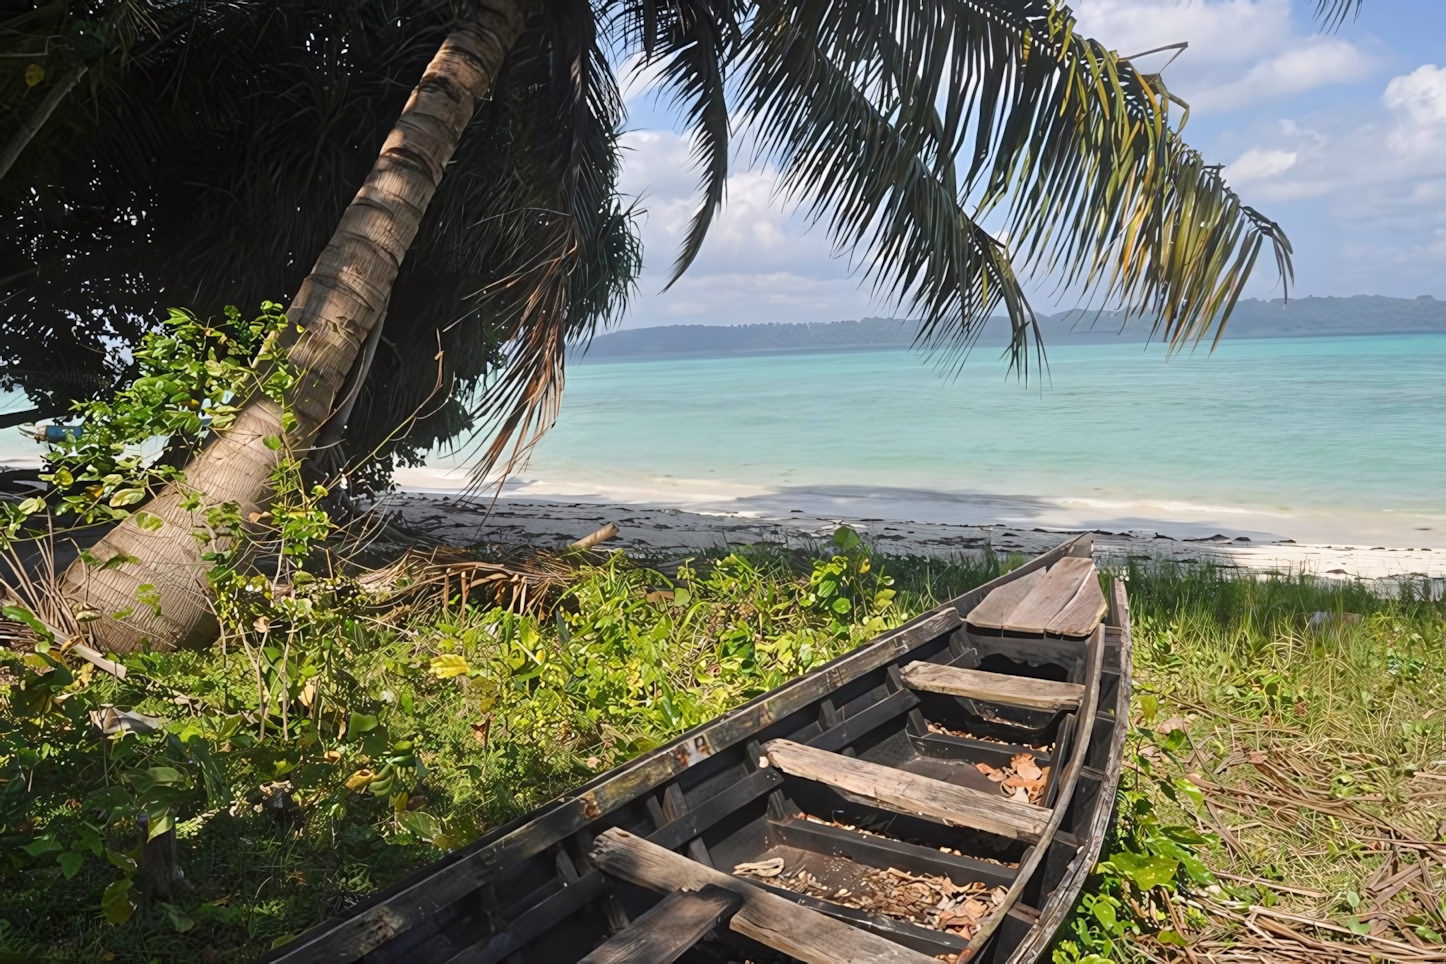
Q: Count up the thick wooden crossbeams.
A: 3